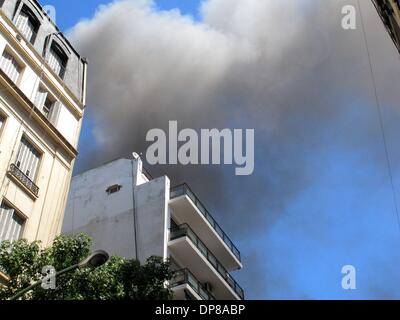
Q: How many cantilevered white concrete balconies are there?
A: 3